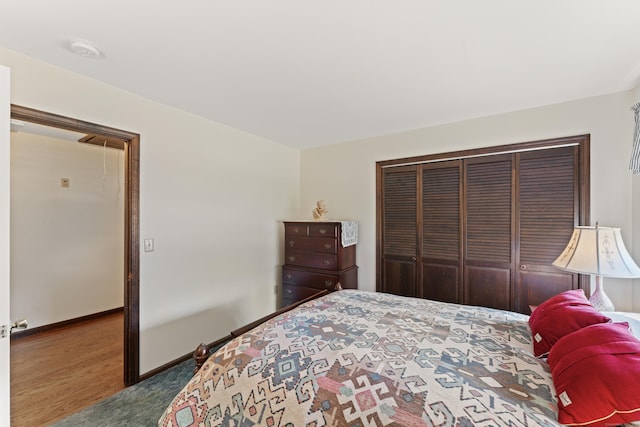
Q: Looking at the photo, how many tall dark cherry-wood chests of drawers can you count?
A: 1